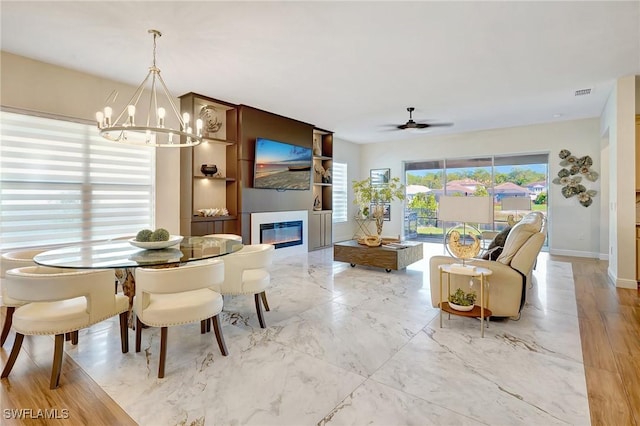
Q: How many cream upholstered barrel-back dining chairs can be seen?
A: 5